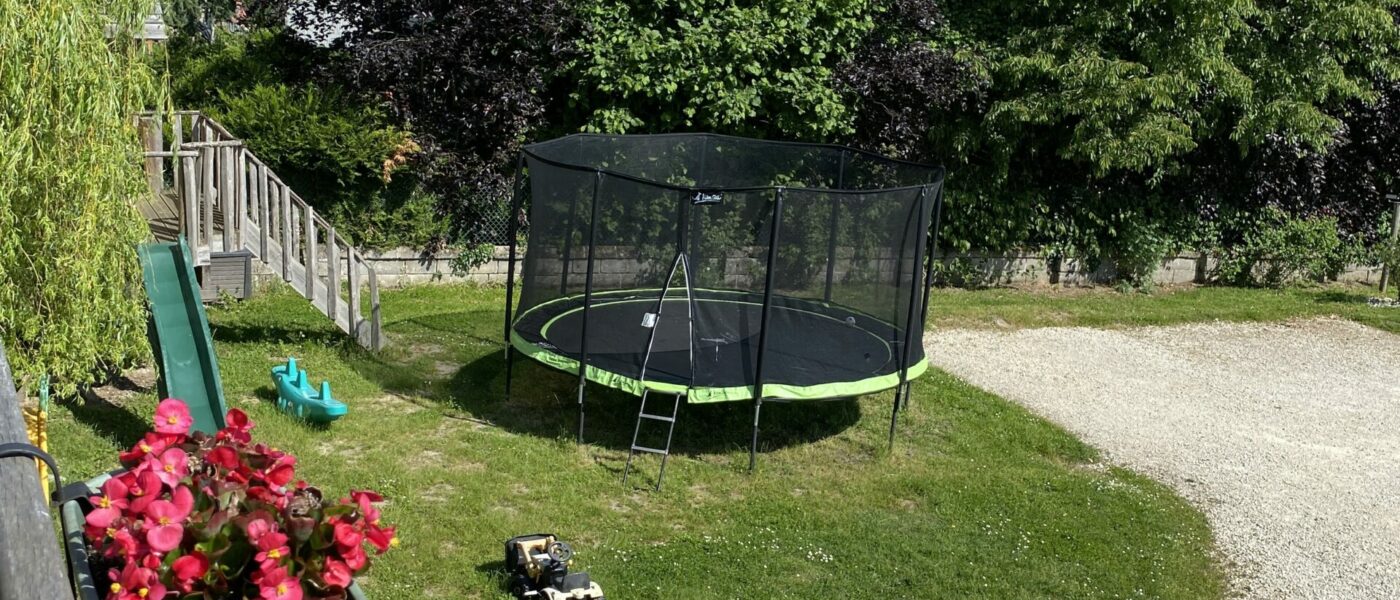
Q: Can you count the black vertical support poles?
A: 8